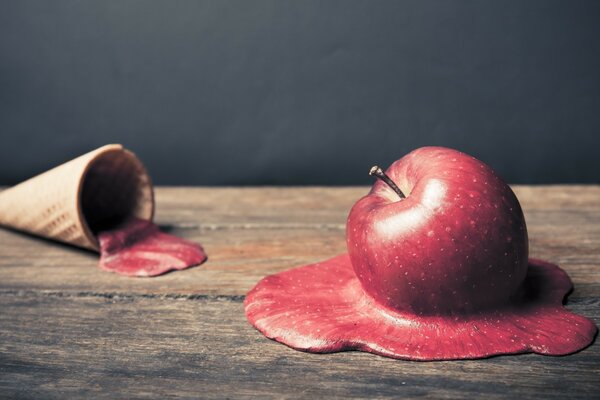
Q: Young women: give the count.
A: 0